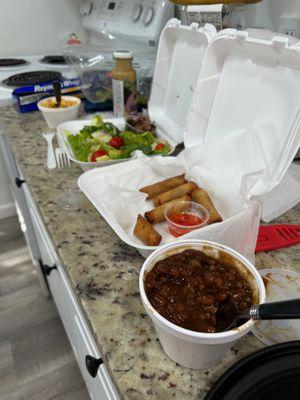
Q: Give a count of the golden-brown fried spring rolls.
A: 5